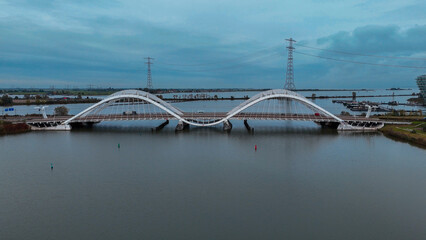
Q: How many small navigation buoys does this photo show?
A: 3